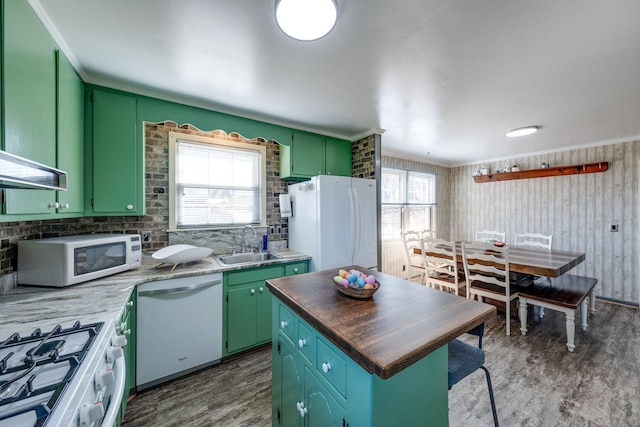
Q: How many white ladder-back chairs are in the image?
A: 6